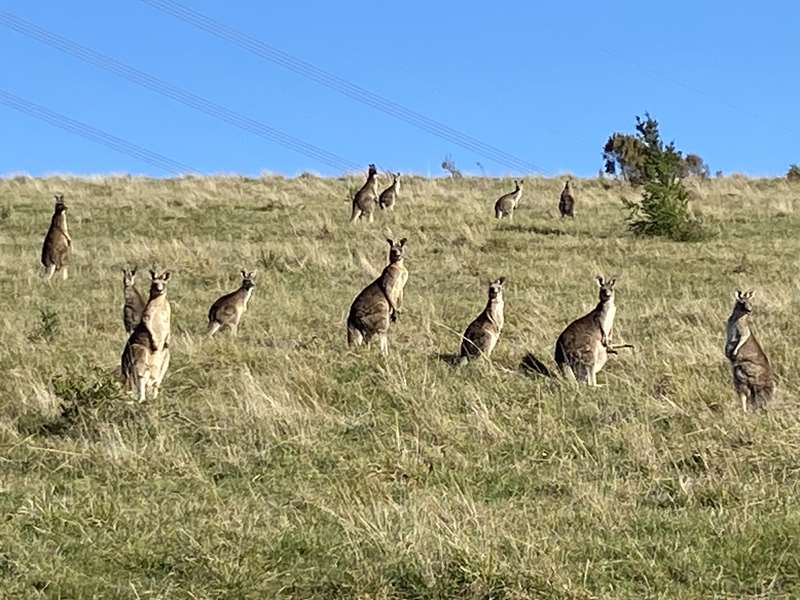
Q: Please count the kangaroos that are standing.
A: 12